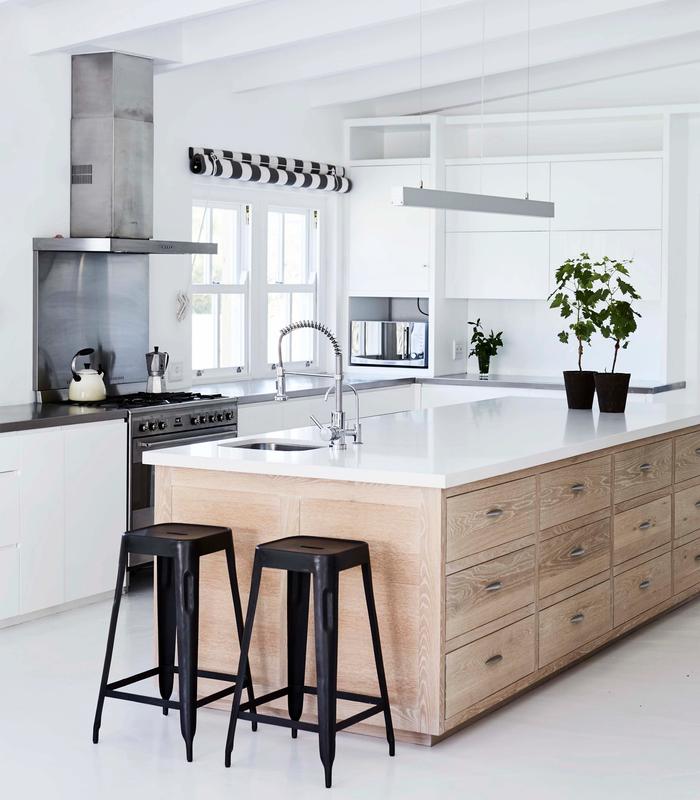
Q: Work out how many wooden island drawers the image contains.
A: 12